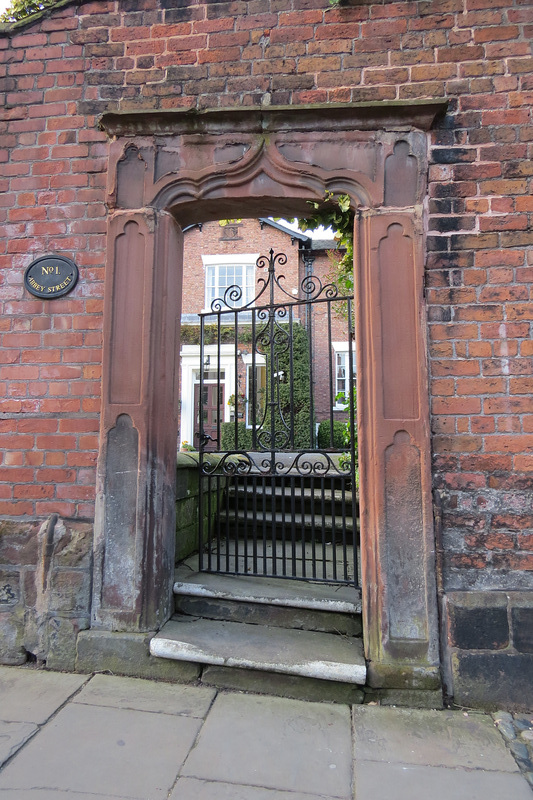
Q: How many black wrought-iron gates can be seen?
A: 1